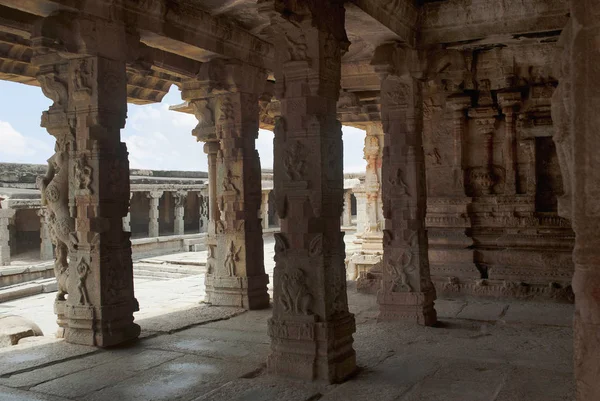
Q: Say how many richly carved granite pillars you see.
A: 4